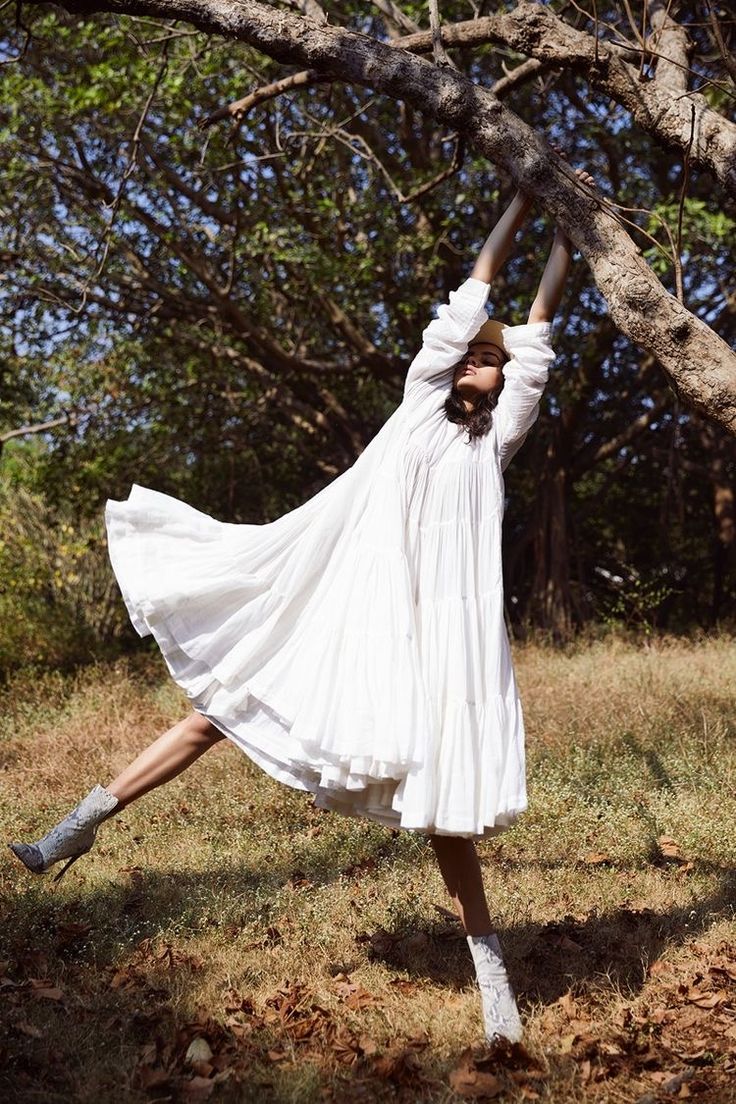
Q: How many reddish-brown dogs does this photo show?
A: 0